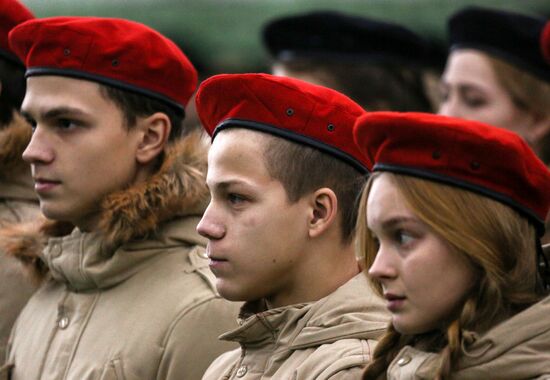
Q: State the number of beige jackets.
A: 4